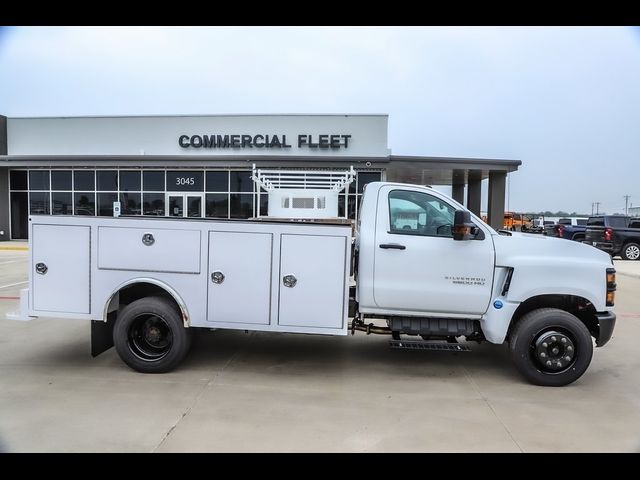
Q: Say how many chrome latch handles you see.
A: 4